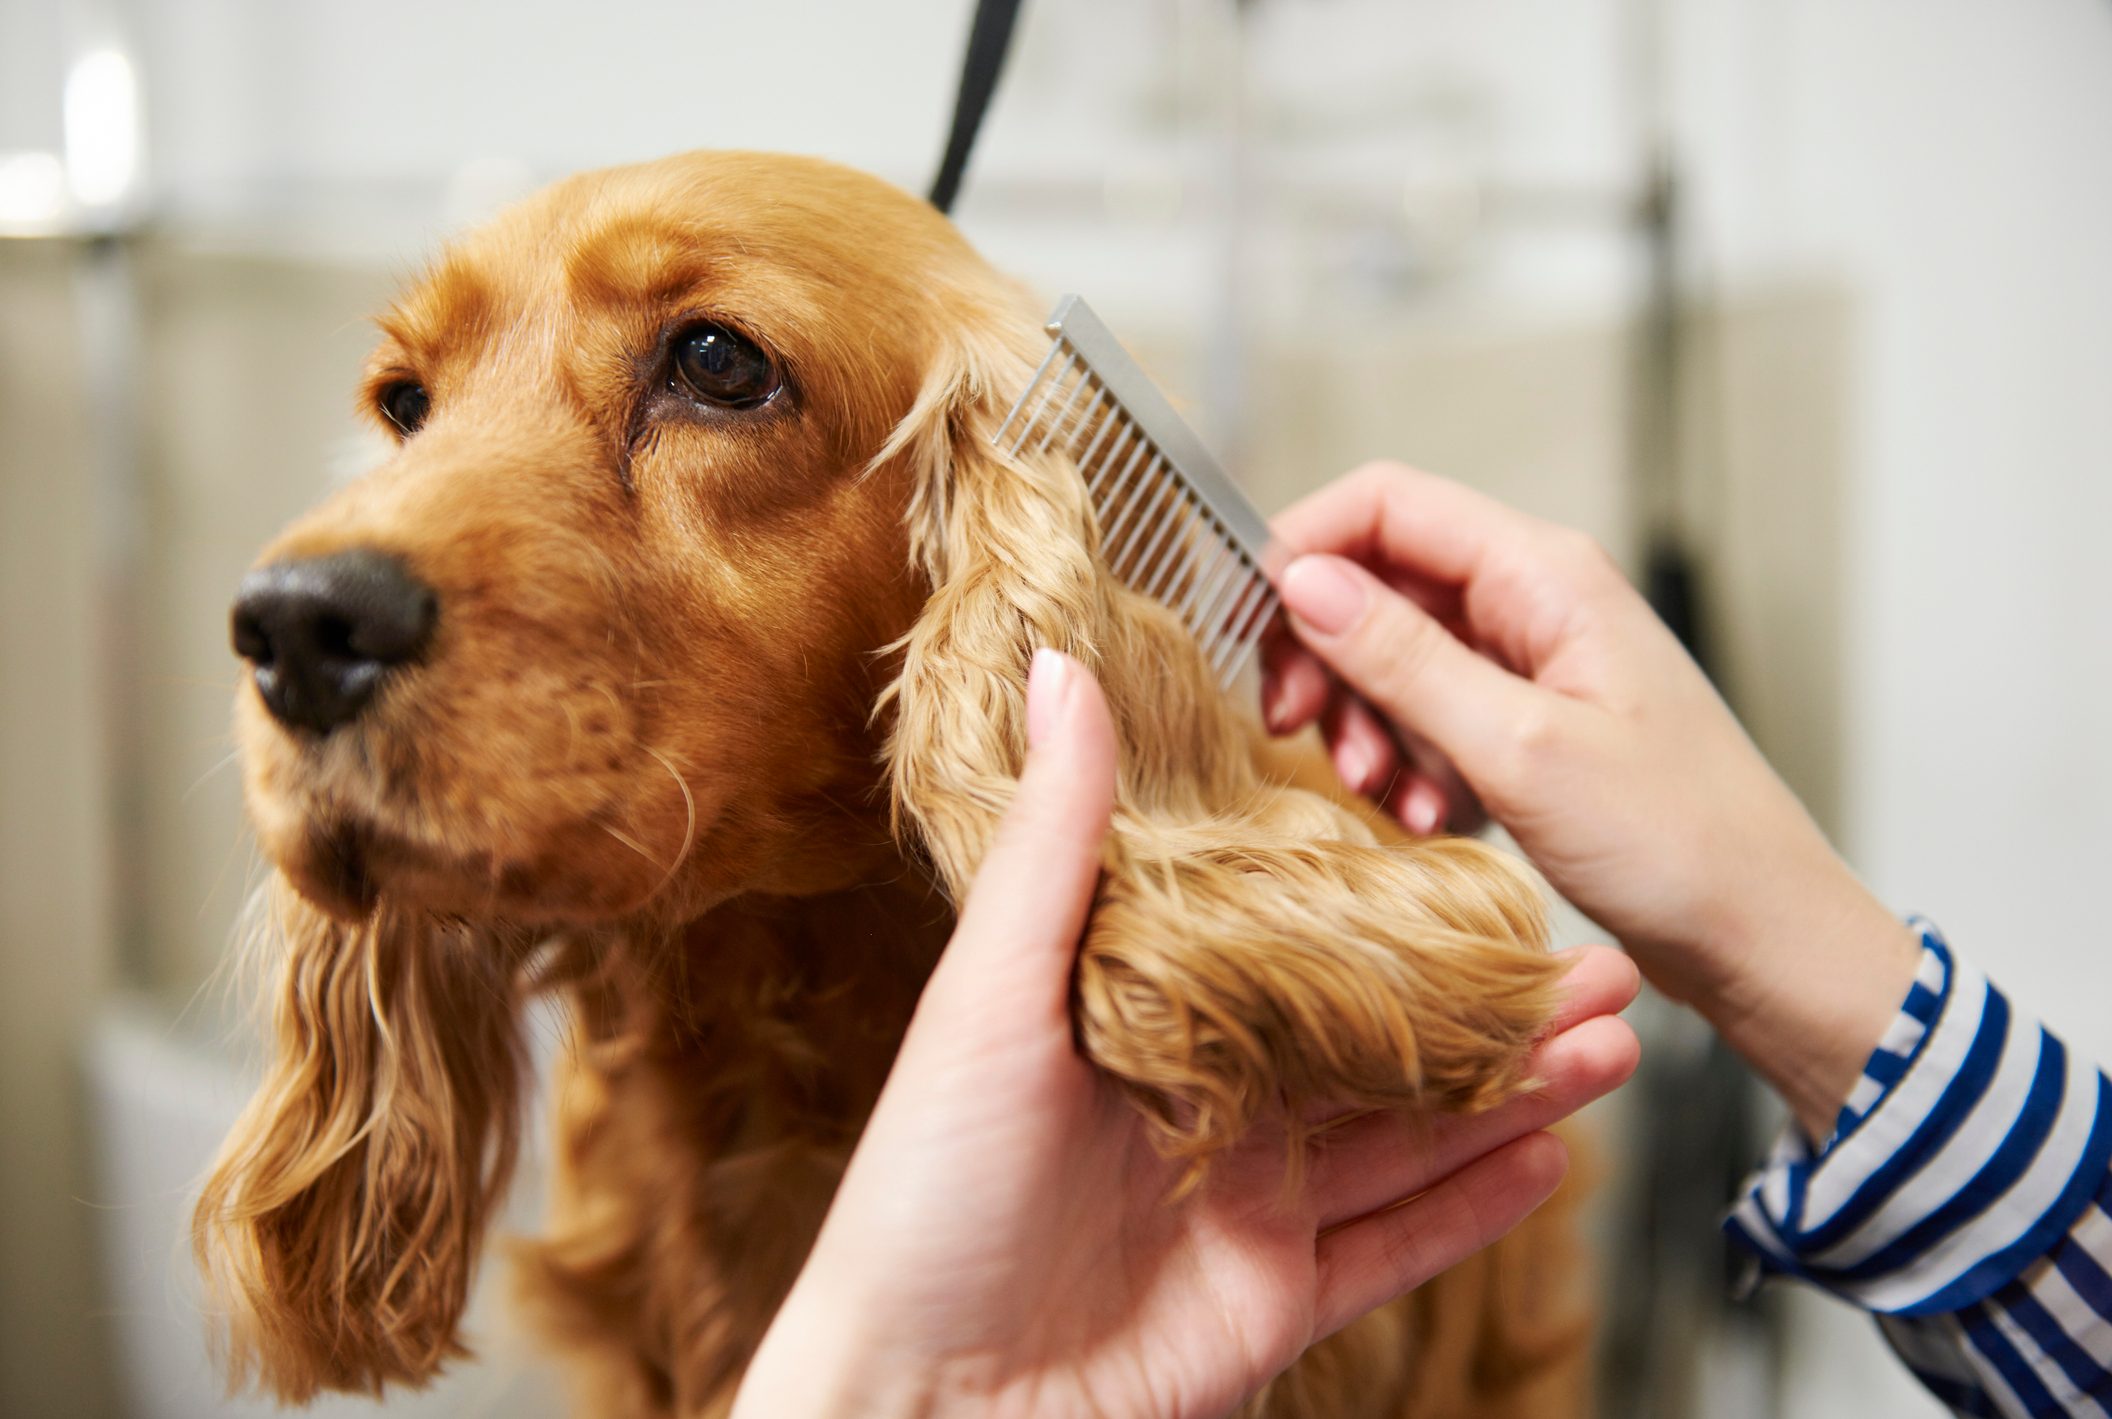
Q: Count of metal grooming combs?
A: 1